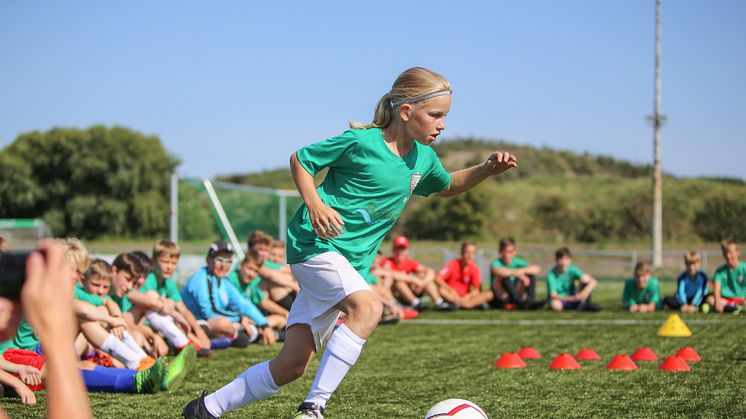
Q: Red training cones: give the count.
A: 8